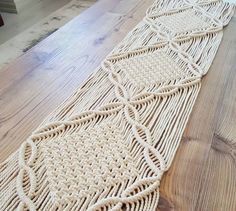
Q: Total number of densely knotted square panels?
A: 3